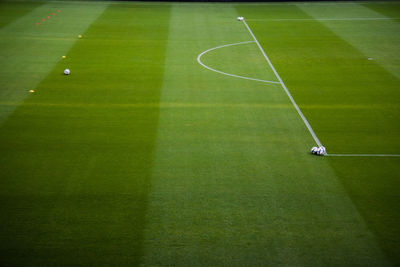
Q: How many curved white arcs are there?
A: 1